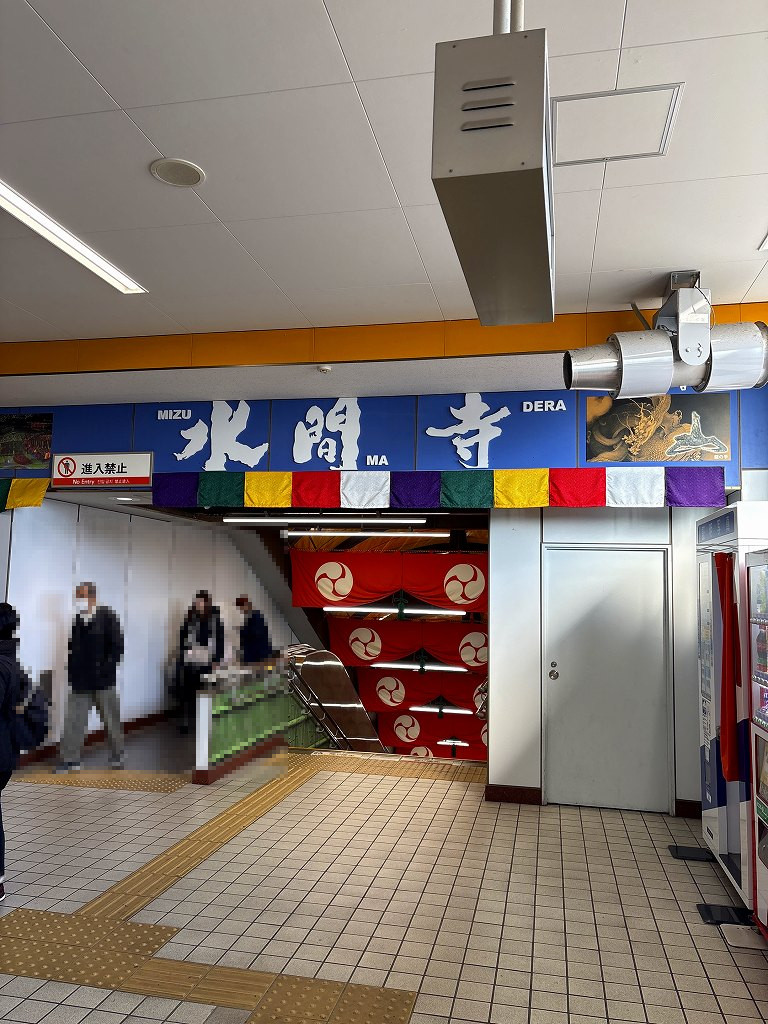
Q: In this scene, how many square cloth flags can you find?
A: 13